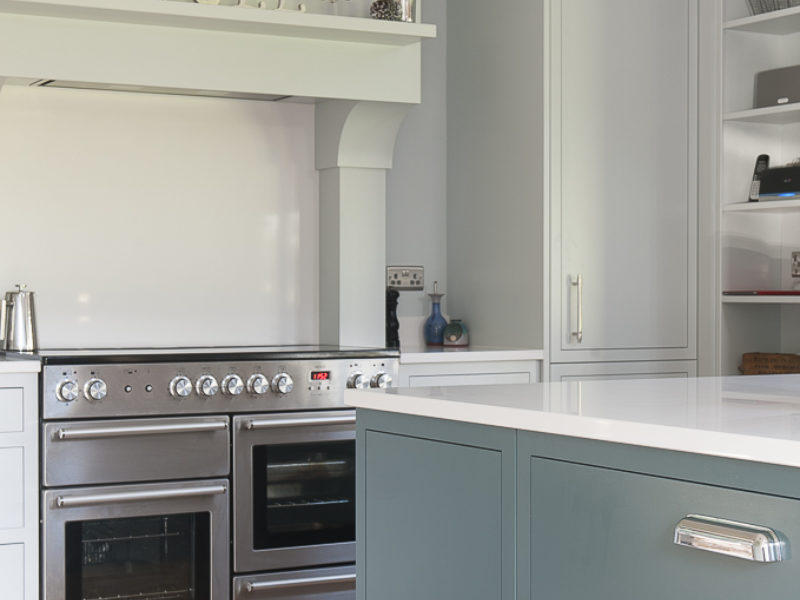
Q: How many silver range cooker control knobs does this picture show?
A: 9